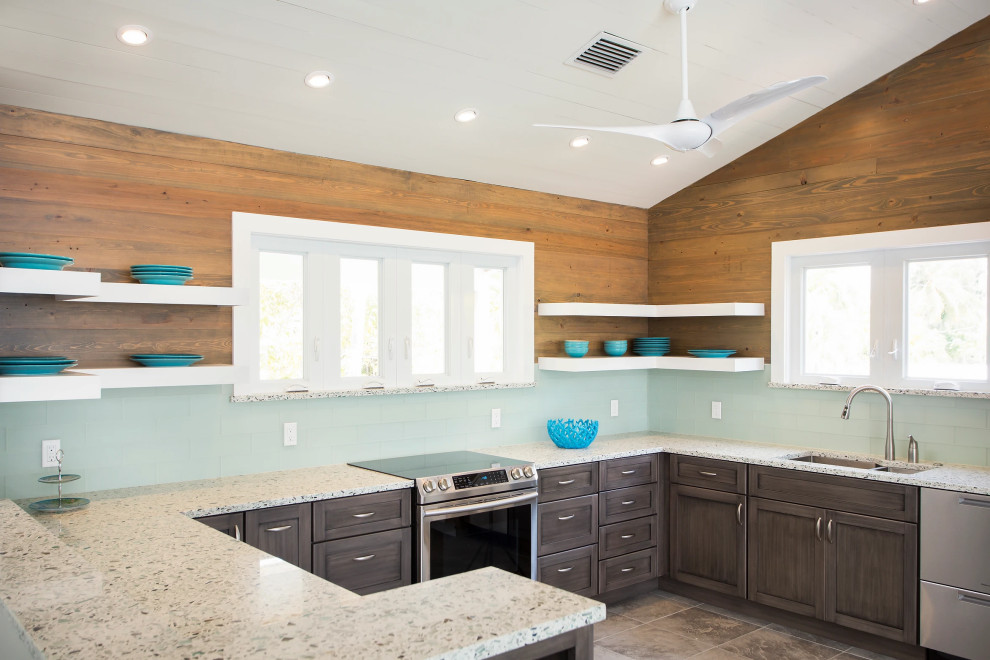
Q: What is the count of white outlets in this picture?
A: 5